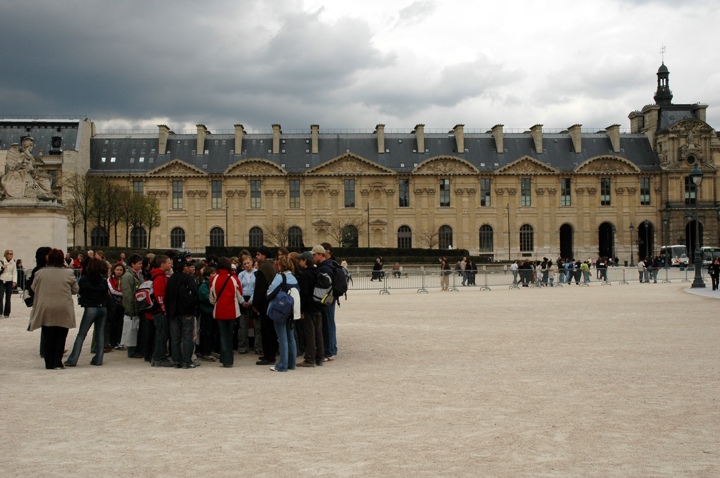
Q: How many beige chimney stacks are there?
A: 12